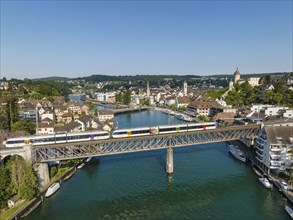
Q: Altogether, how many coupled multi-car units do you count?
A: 2